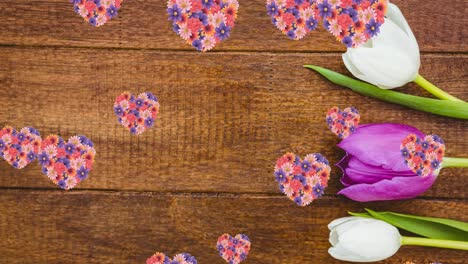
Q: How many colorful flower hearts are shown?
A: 12